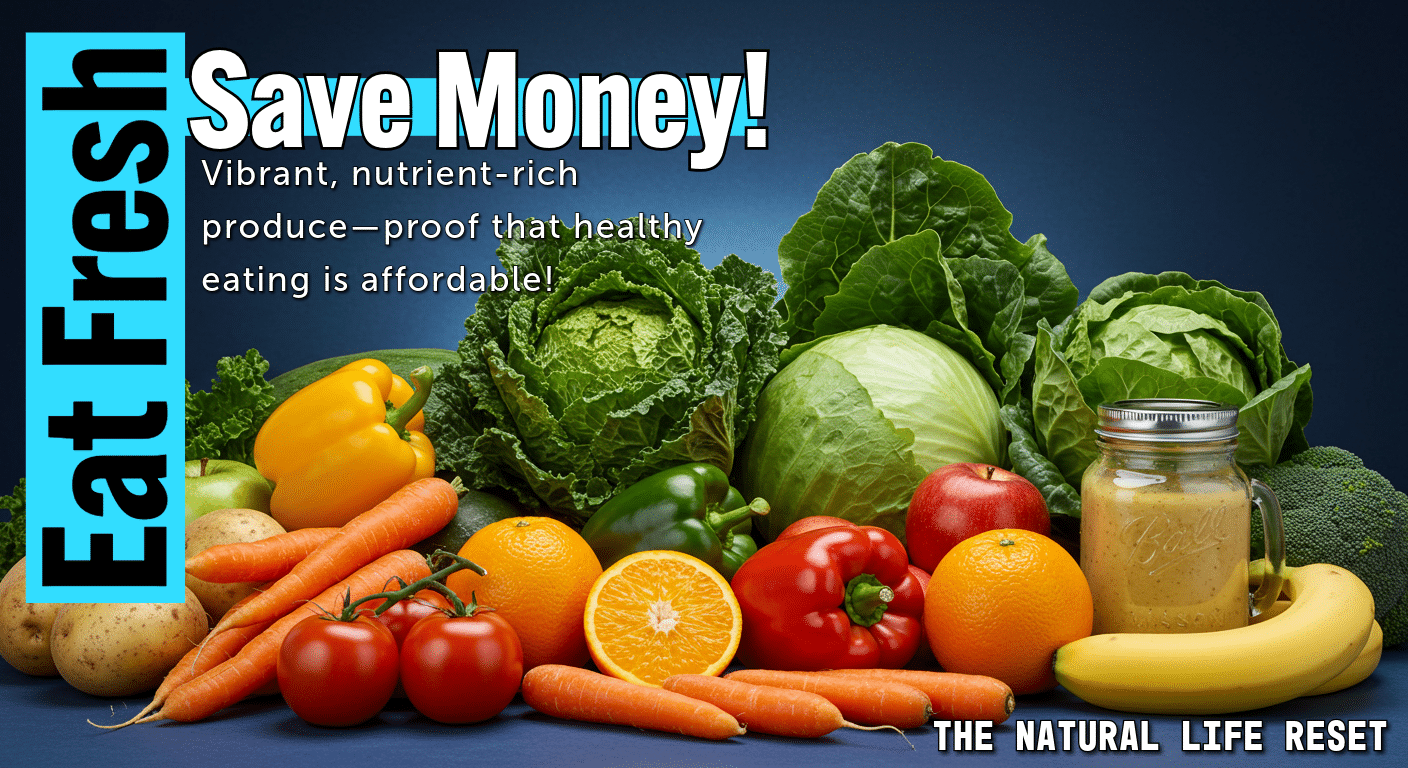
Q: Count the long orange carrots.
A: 8